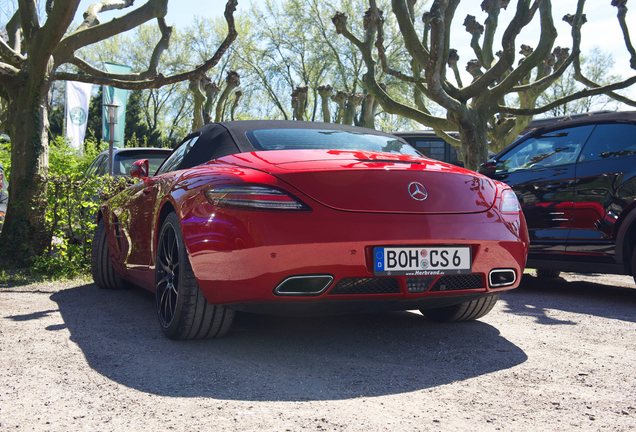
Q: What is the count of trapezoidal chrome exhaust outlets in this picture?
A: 2